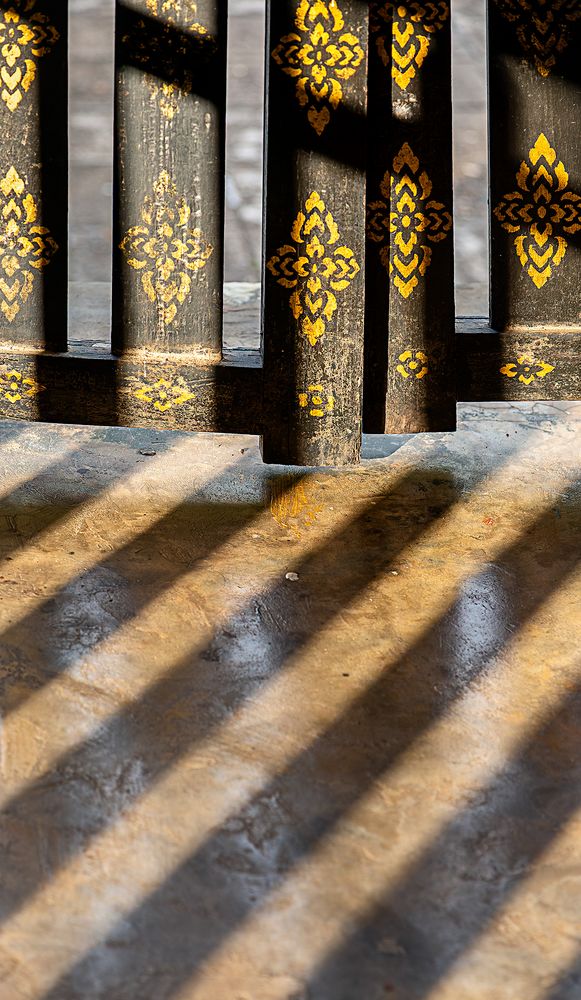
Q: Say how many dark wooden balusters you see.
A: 5